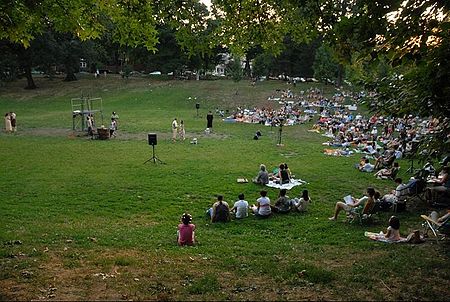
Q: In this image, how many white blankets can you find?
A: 1